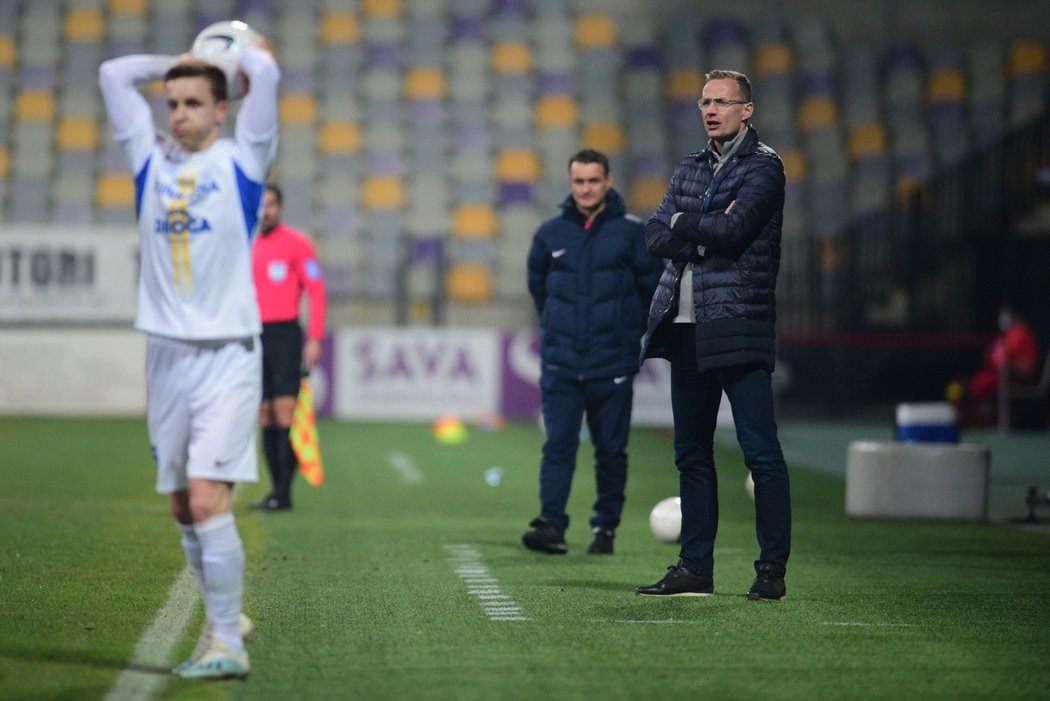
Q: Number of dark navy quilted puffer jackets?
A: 2